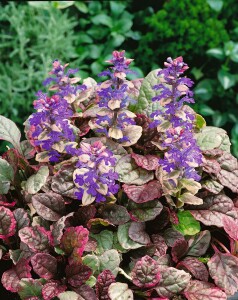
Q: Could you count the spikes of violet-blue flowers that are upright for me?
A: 6